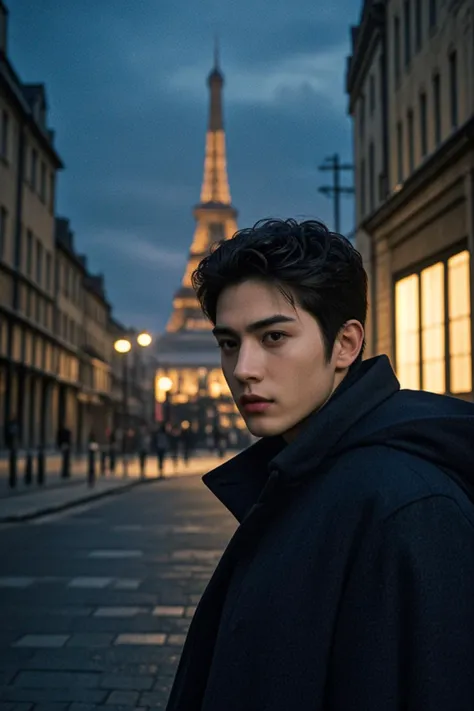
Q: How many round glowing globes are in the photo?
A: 3